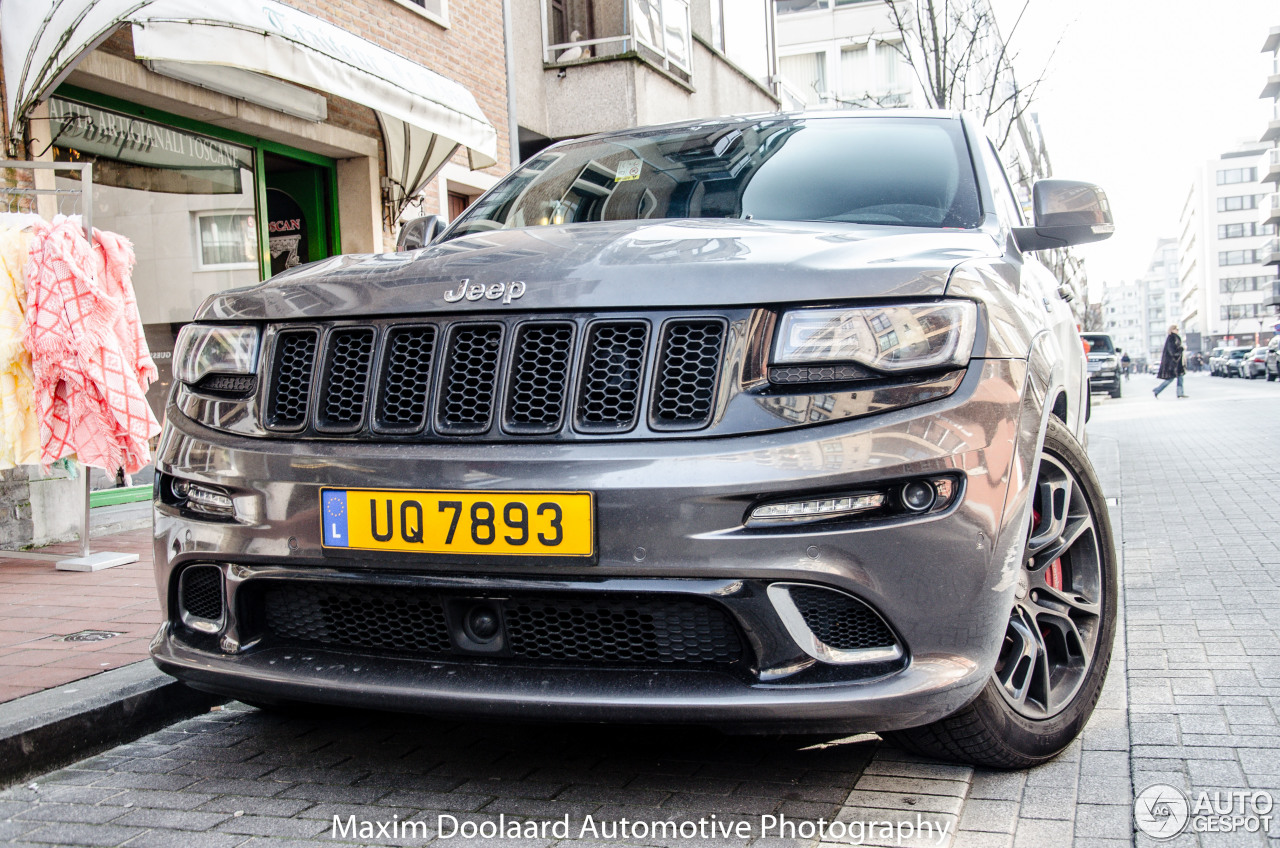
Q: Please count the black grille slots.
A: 7